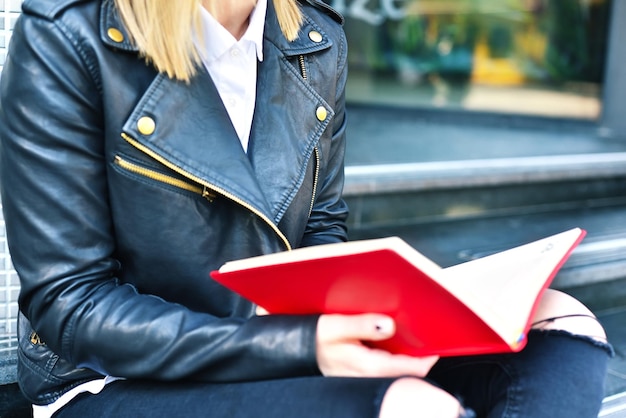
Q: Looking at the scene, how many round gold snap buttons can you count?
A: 4